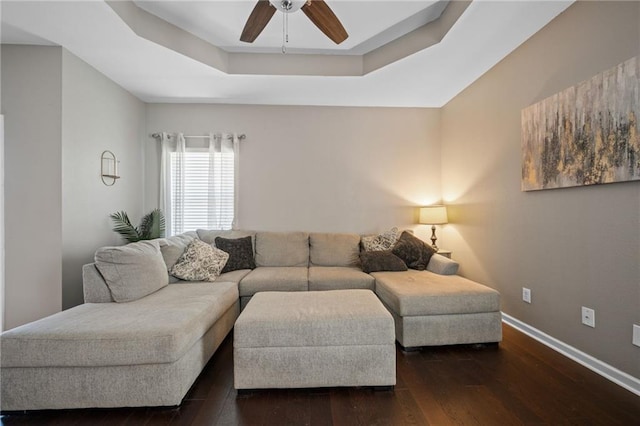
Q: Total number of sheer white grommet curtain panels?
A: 2